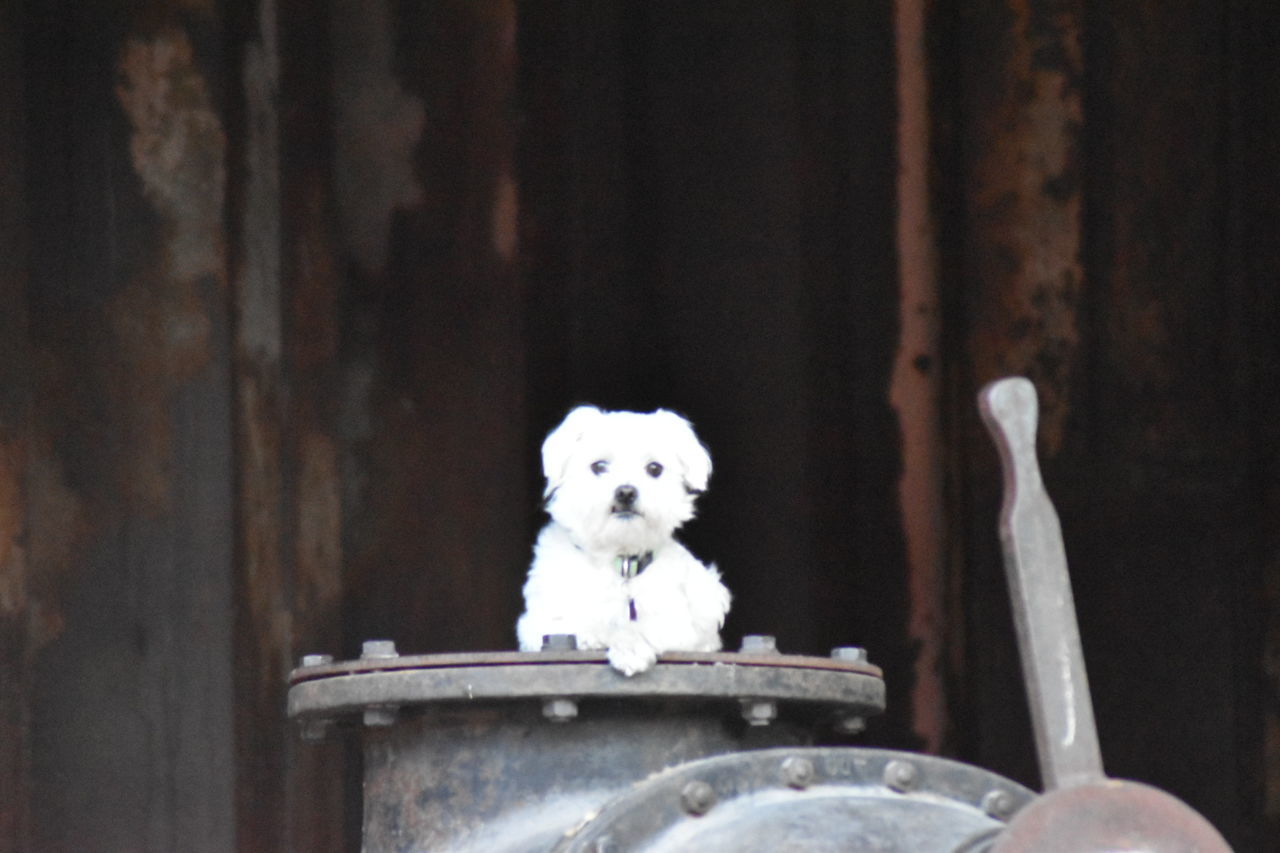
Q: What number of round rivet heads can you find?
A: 4